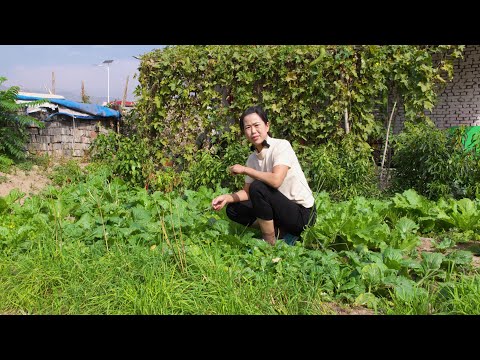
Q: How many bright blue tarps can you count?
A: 1